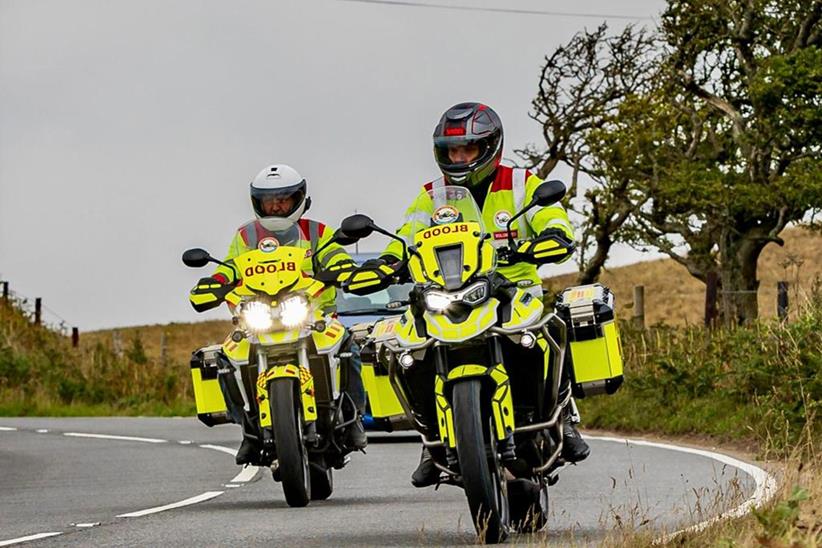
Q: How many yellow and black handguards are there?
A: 4